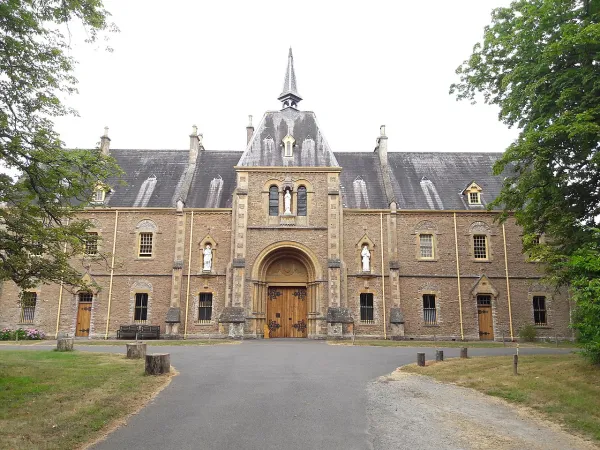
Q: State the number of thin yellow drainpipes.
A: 6